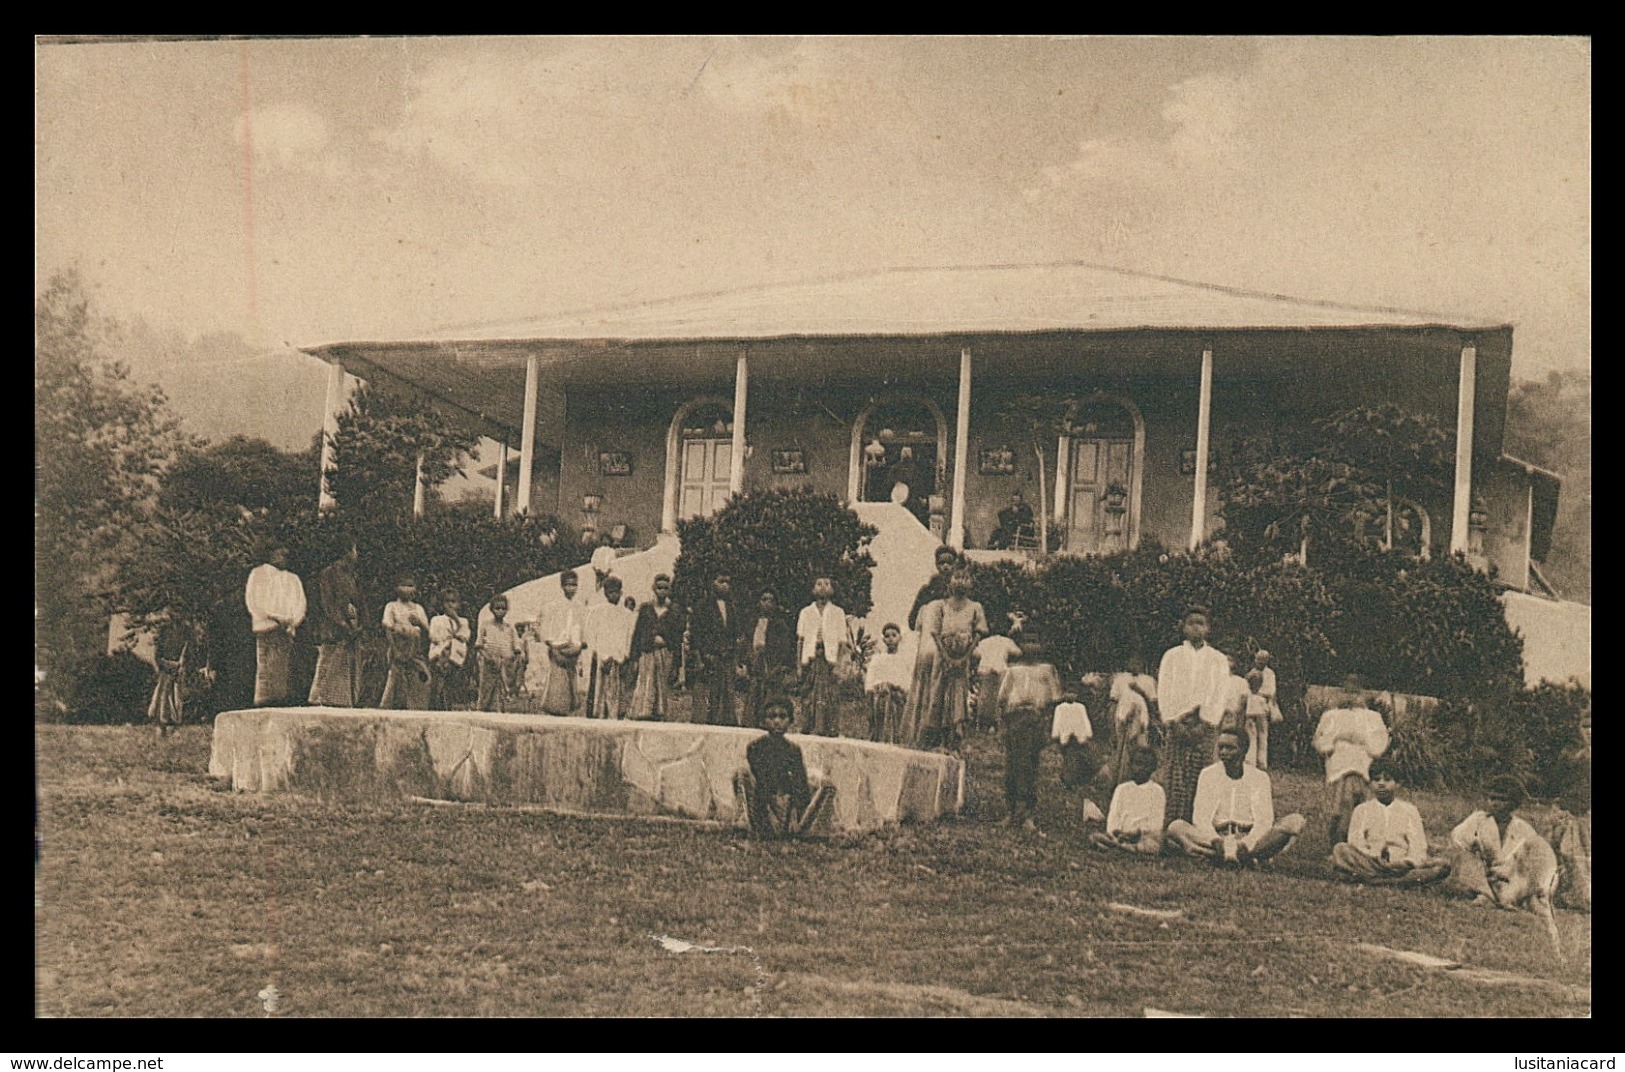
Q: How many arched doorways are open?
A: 1